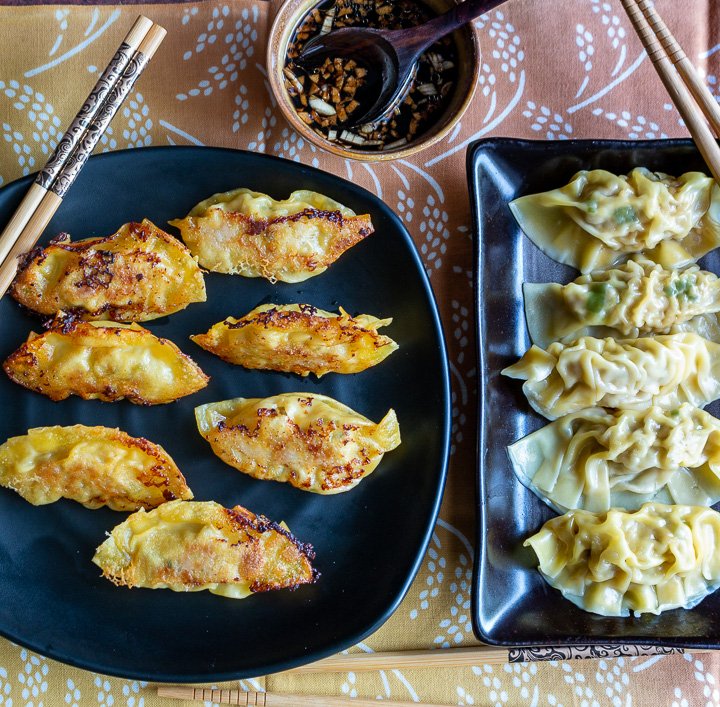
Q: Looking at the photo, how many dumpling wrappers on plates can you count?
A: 12